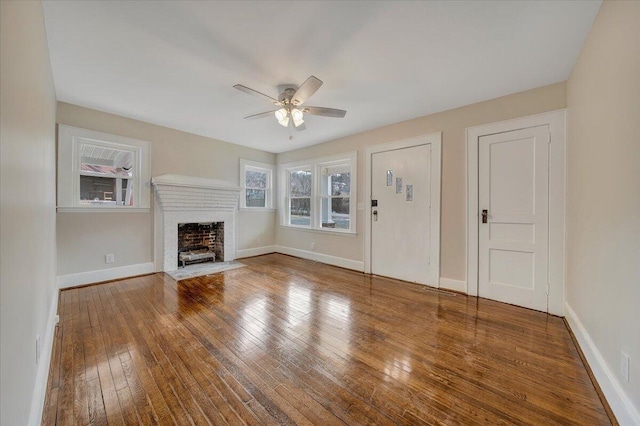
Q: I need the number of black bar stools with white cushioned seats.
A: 0